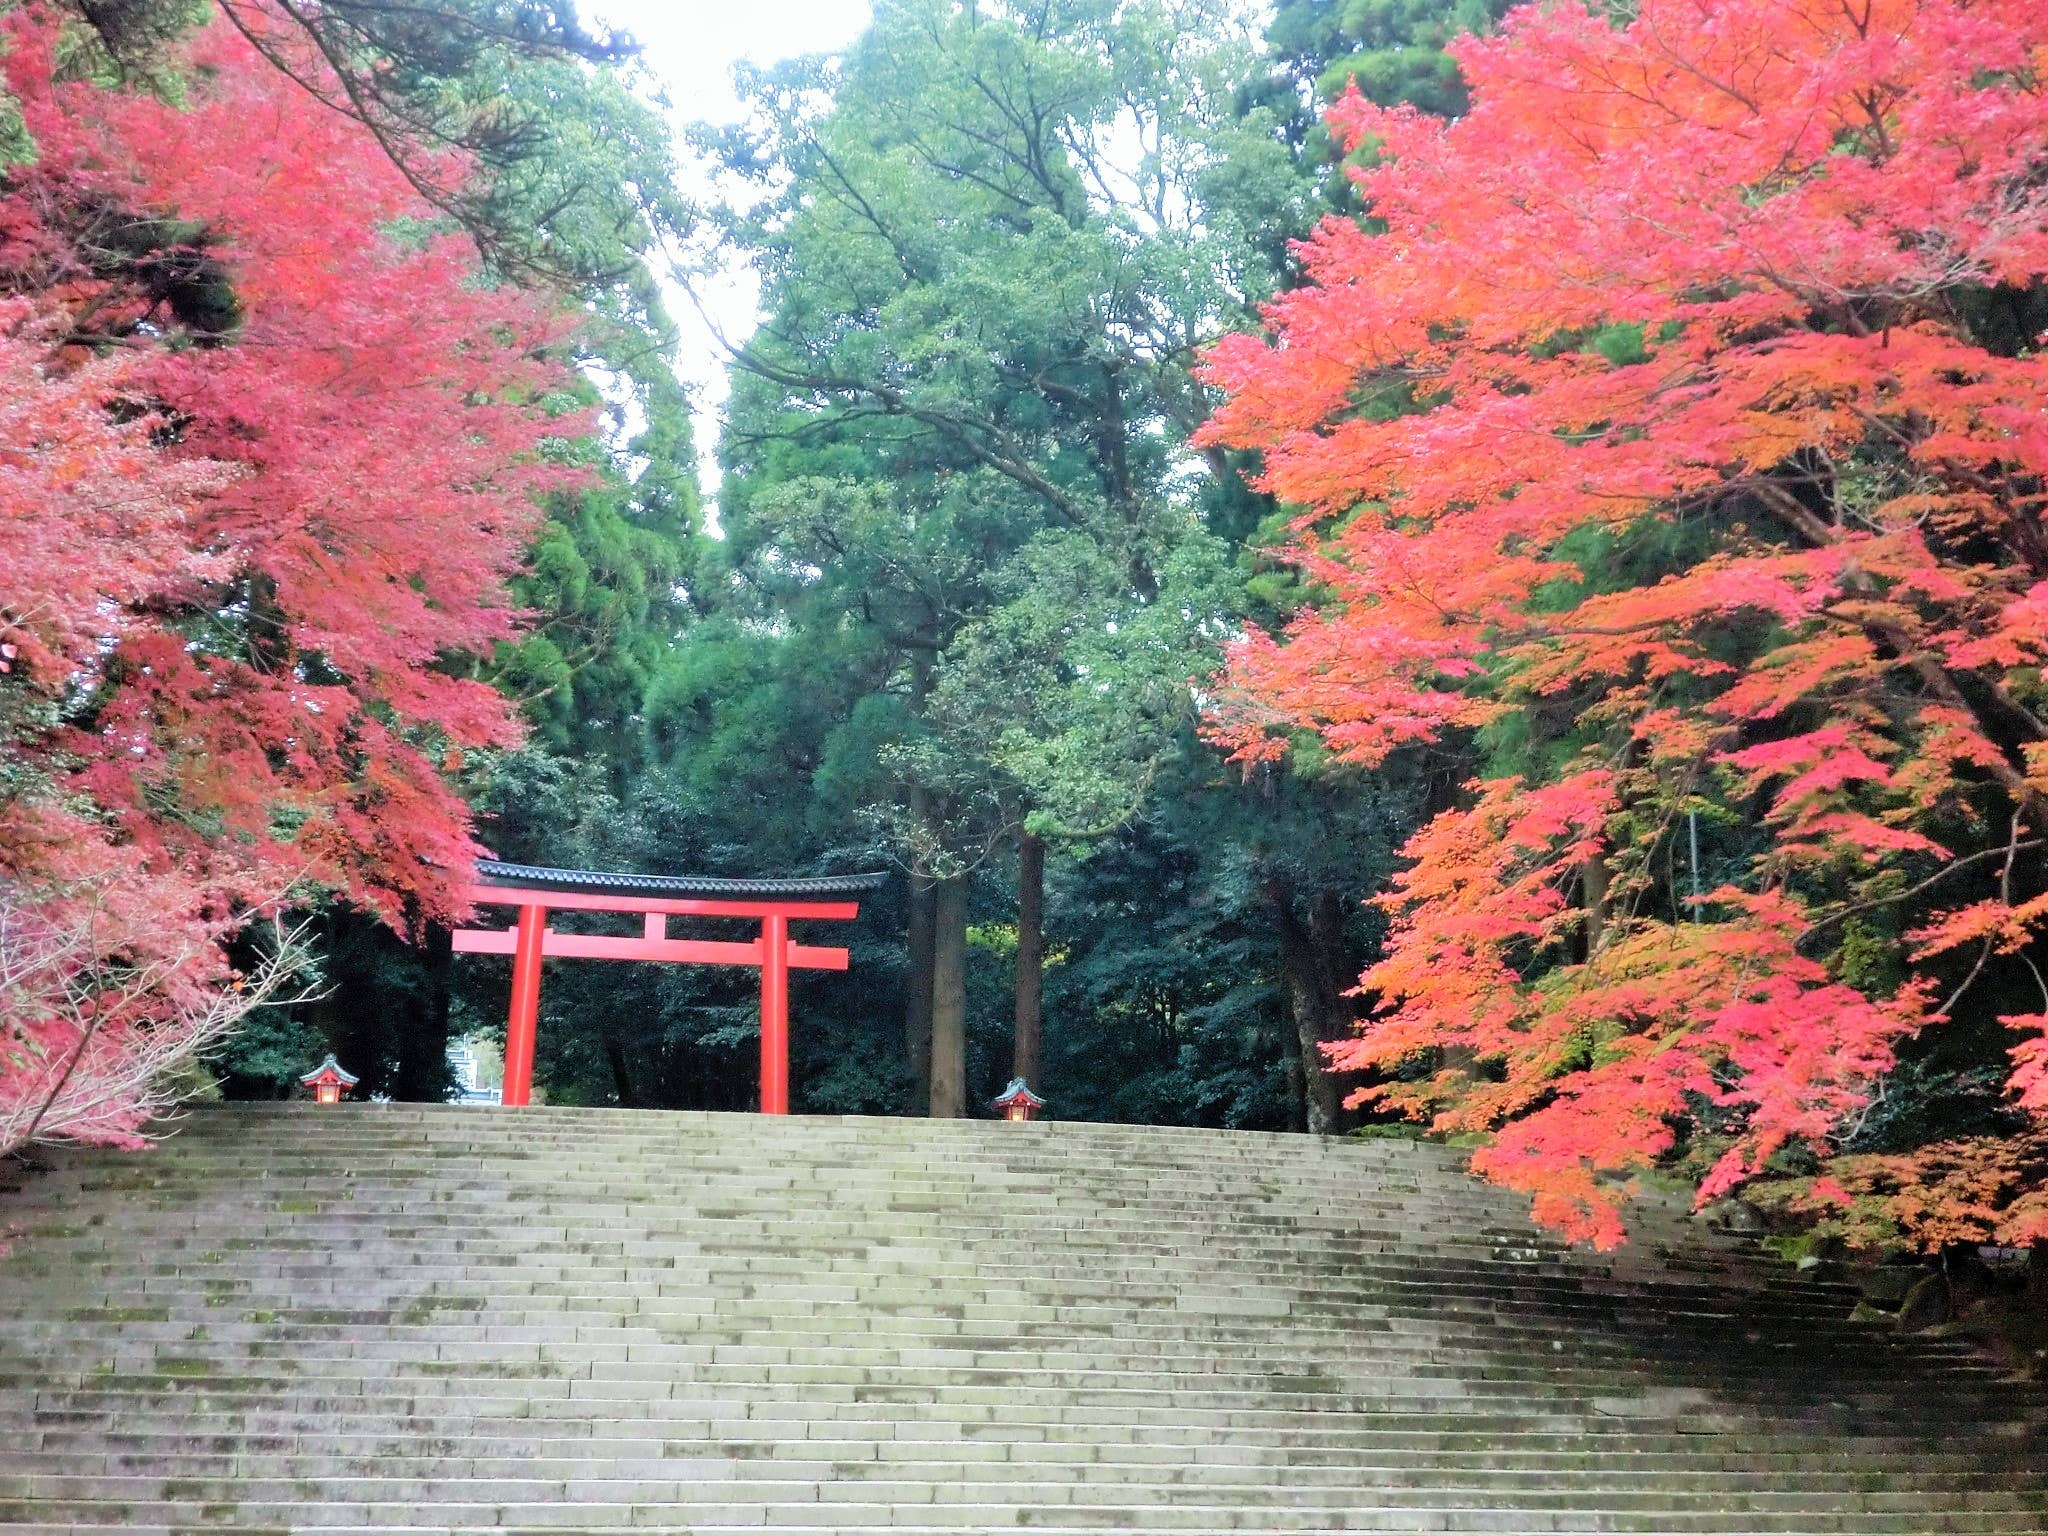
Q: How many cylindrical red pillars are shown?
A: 2